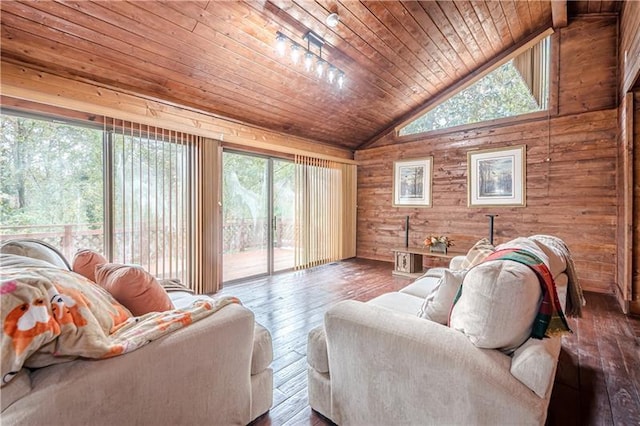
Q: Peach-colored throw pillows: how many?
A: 2